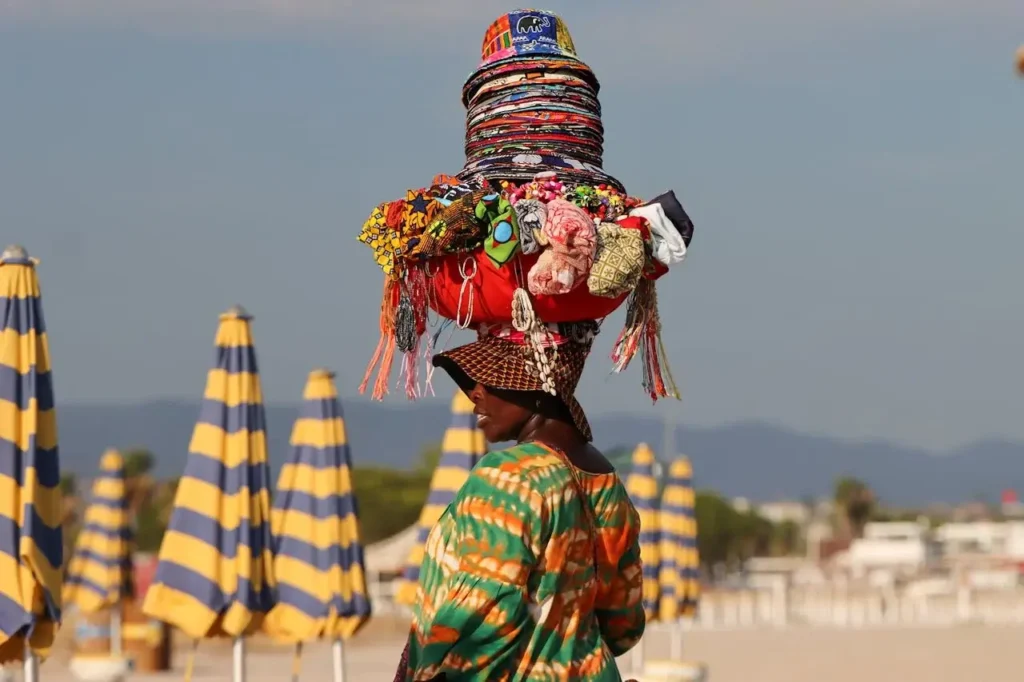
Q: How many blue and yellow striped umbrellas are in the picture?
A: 7